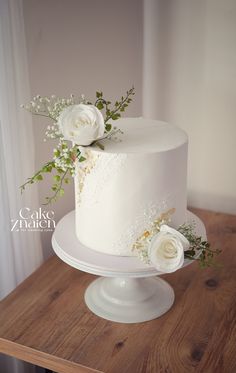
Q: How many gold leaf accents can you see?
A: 2